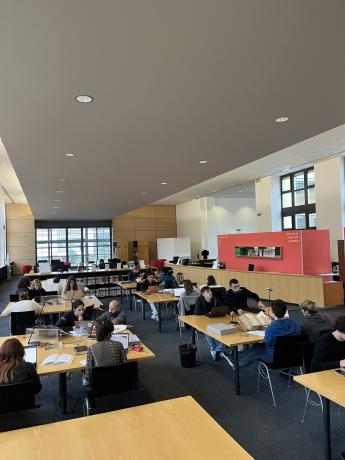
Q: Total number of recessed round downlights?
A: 11